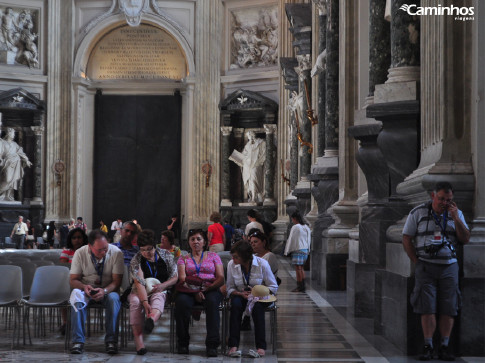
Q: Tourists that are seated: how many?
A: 8